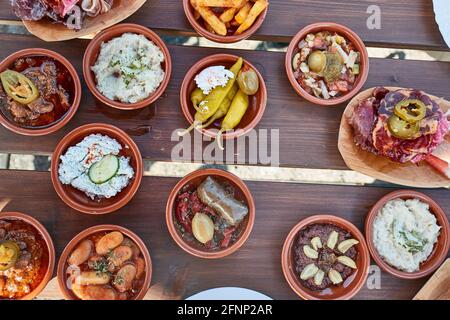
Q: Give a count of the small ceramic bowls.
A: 11